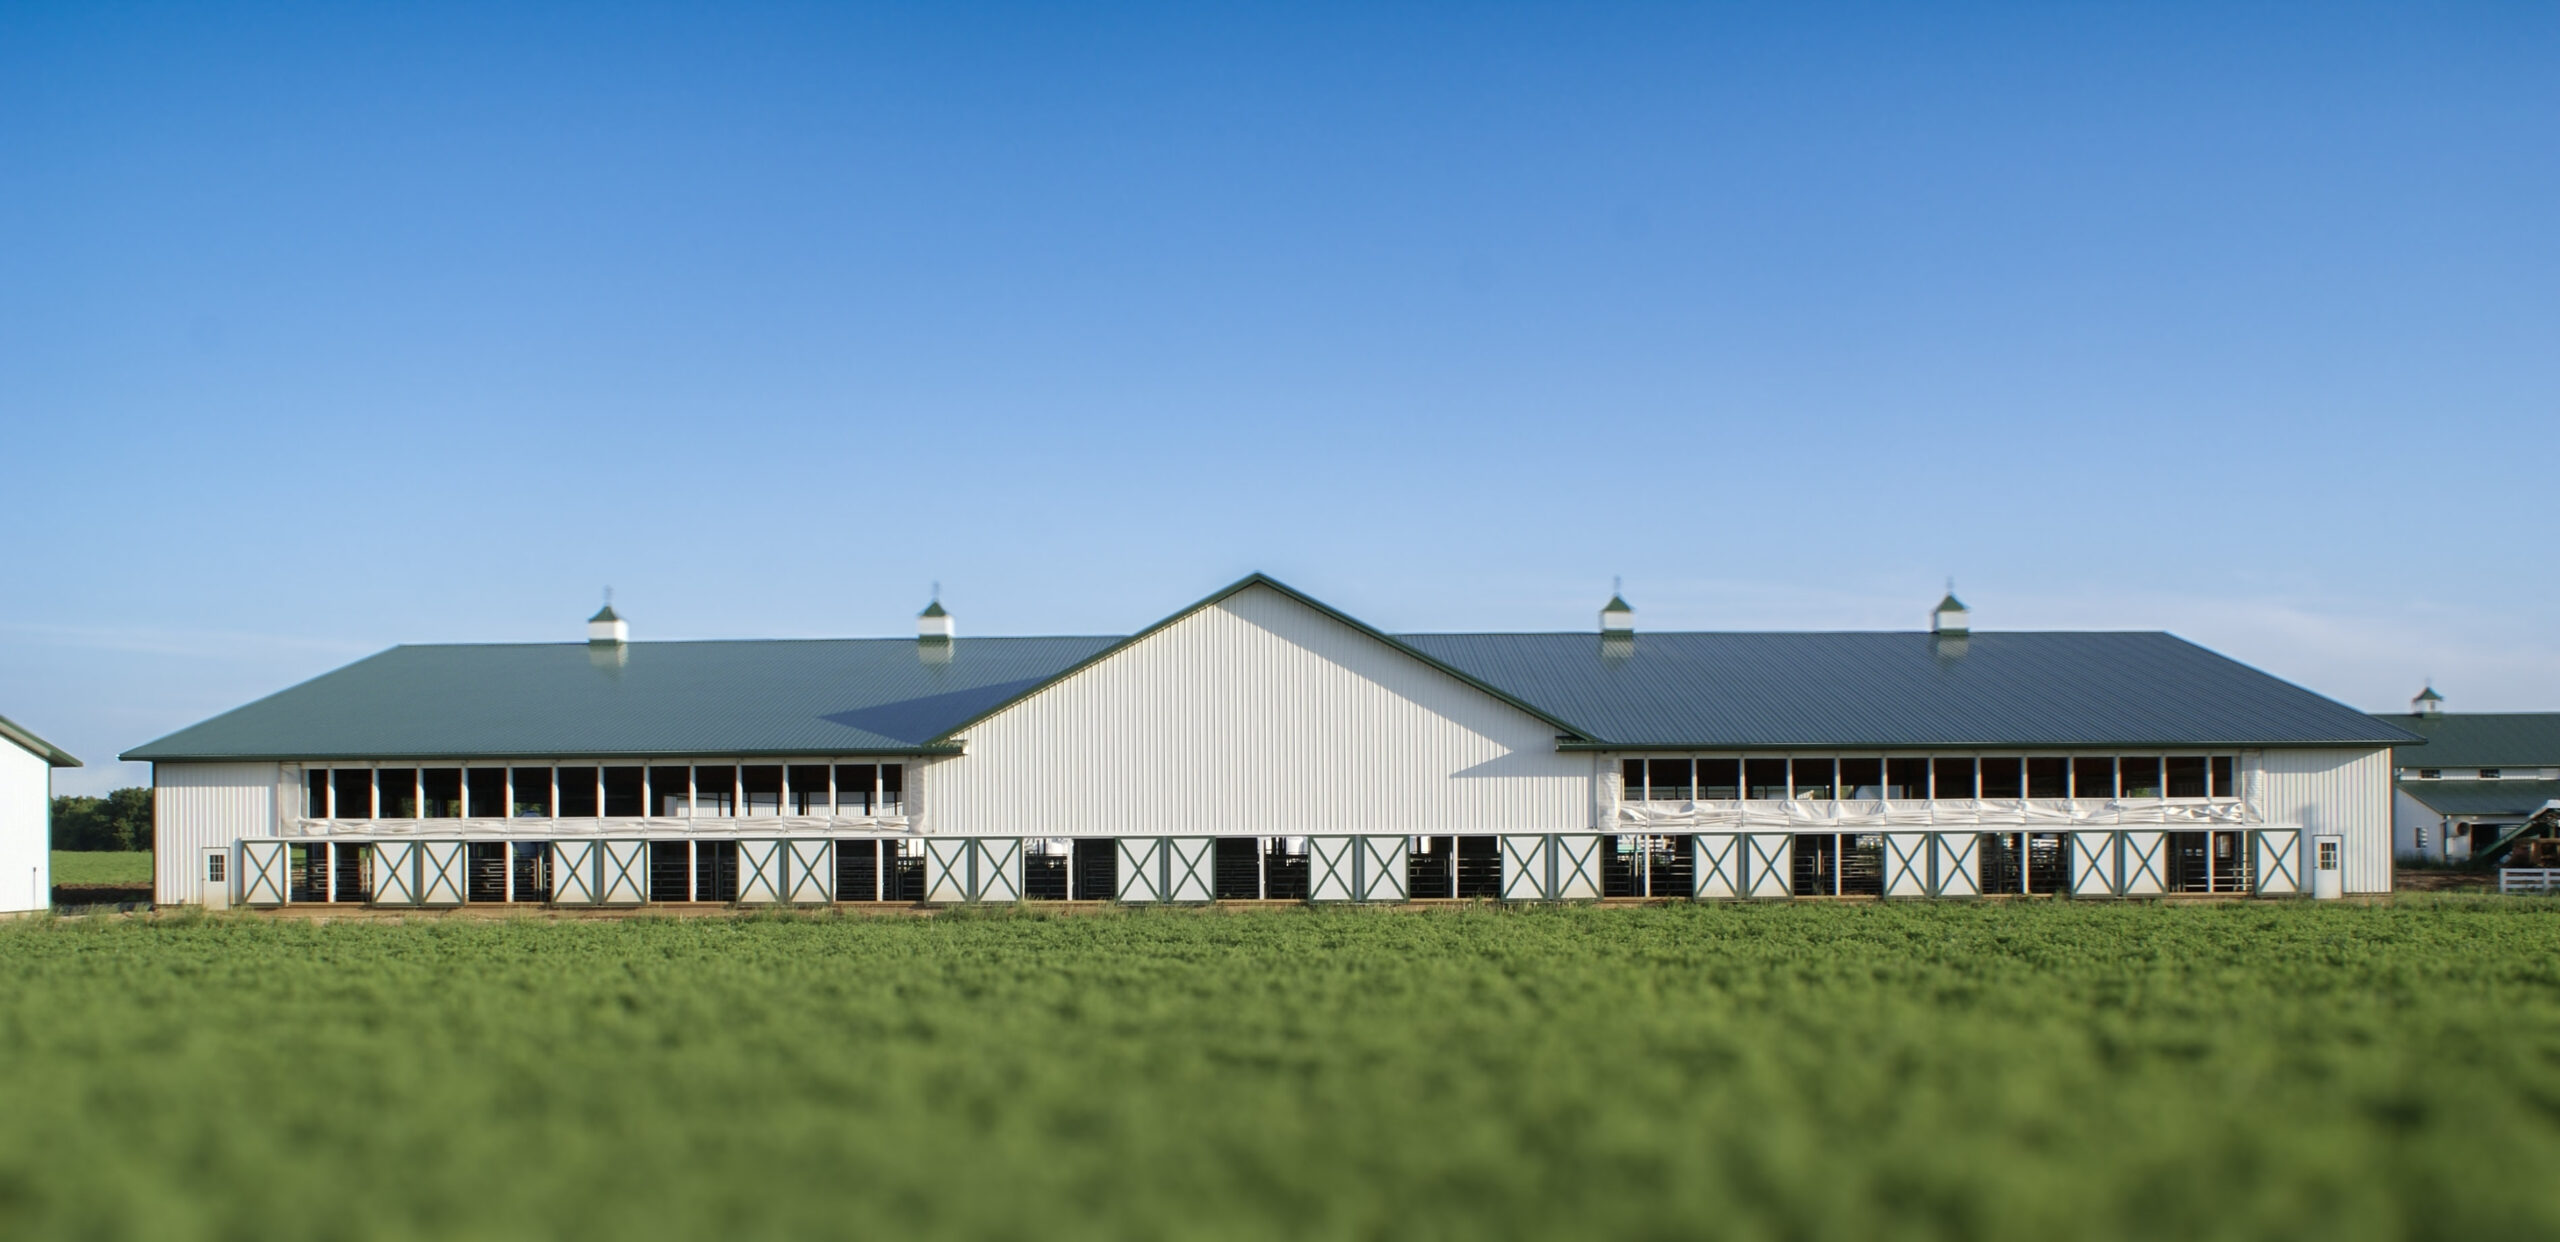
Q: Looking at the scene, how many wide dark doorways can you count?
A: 11